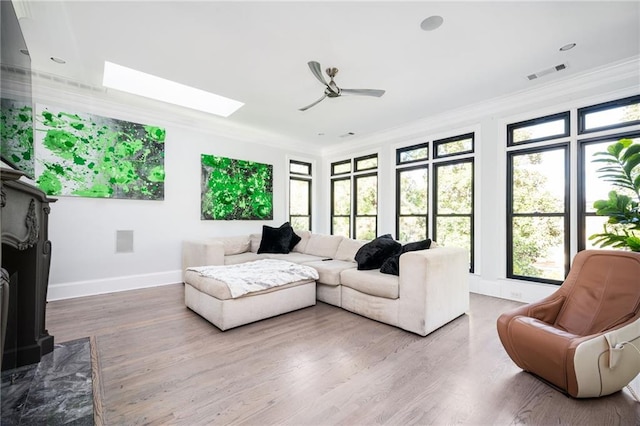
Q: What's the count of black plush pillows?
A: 4